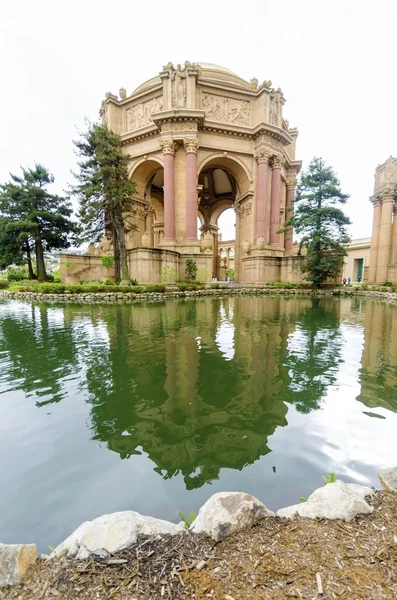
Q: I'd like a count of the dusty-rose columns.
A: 5